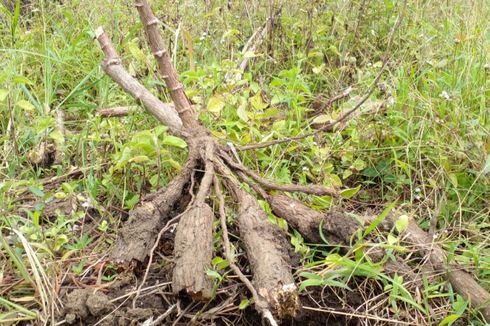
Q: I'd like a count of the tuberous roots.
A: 4